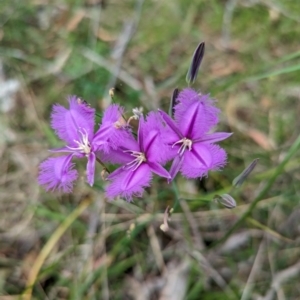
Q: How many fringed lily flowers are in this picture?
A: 3